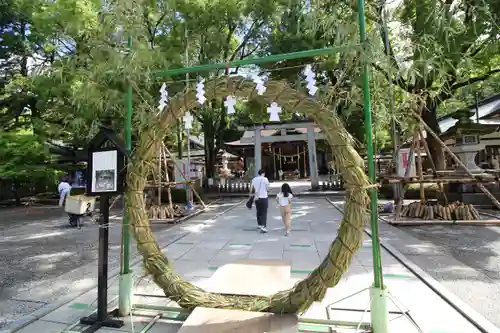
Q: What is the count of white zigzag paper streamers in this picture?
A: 4